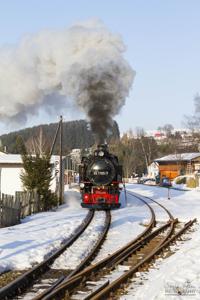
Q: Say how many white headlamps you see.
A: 3